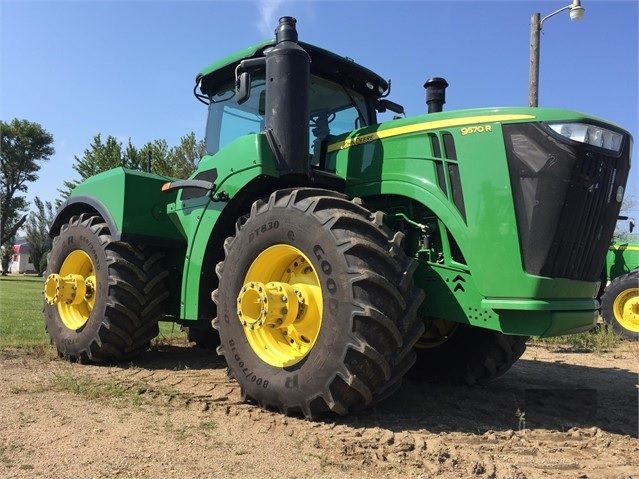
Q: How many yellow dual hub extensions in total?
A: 2